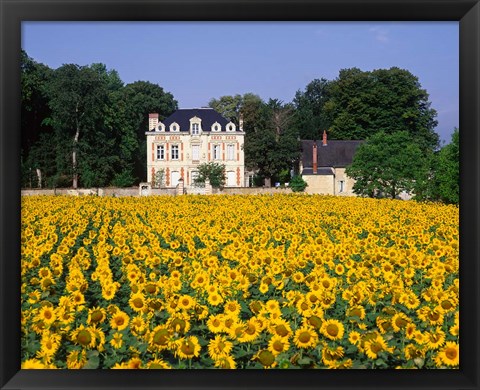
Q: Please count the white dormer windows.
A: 5